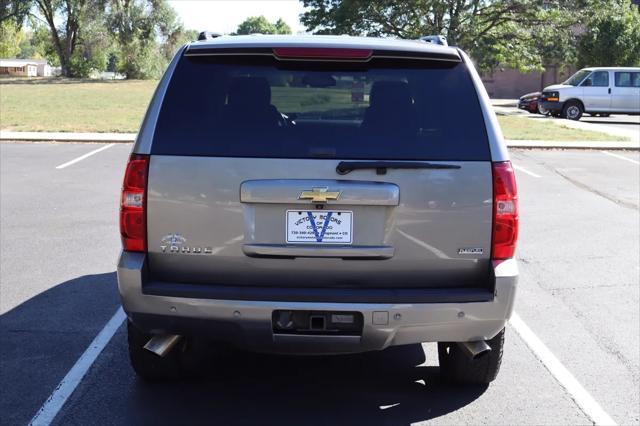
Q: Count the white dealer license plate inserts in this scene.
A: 1